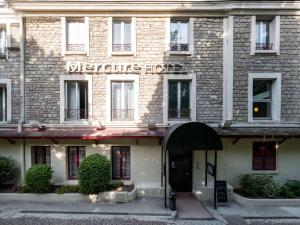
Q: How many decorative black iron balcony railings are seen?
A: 7